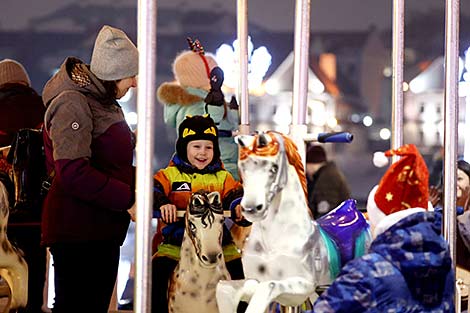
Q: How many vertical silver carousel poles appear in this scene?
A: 5